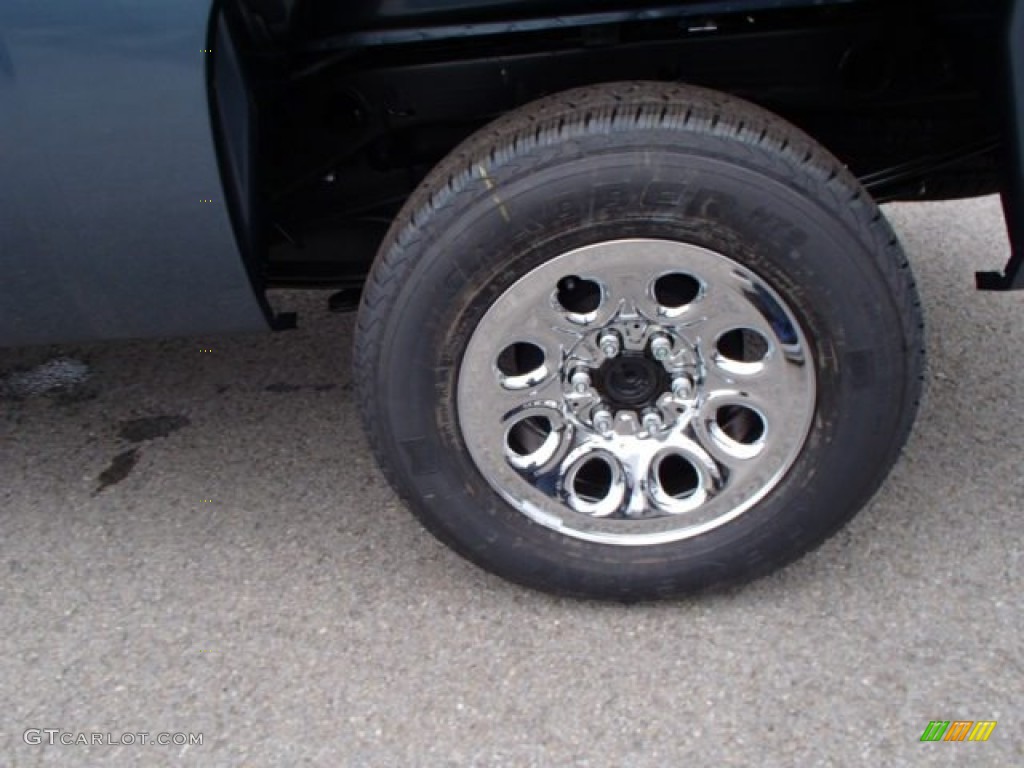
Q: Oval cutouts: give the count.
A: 8